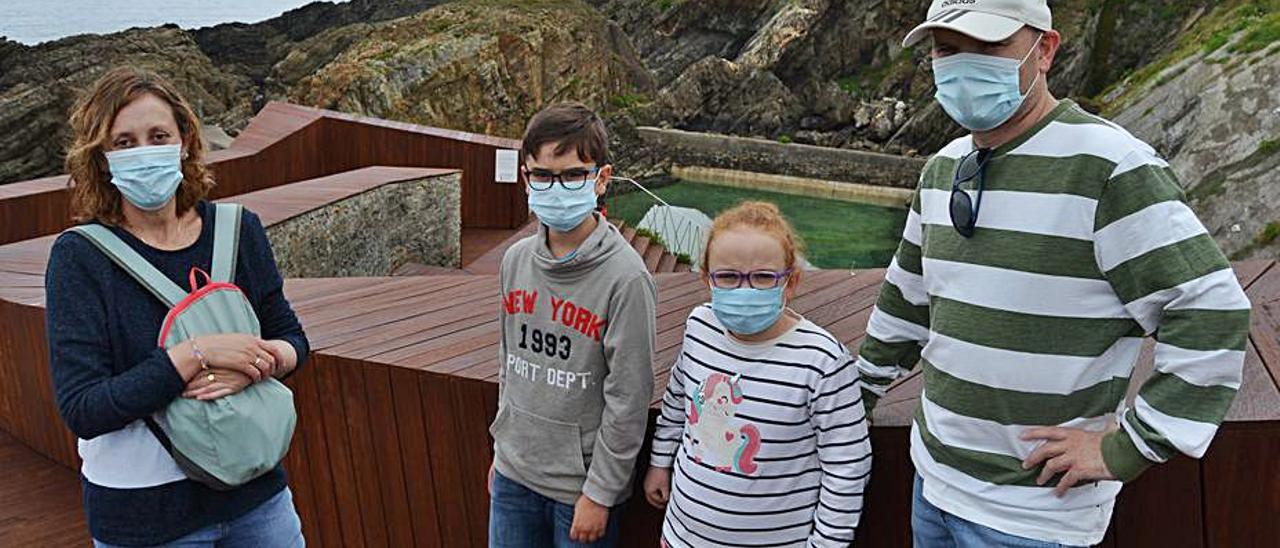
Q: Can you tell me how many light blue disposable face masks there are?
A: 4